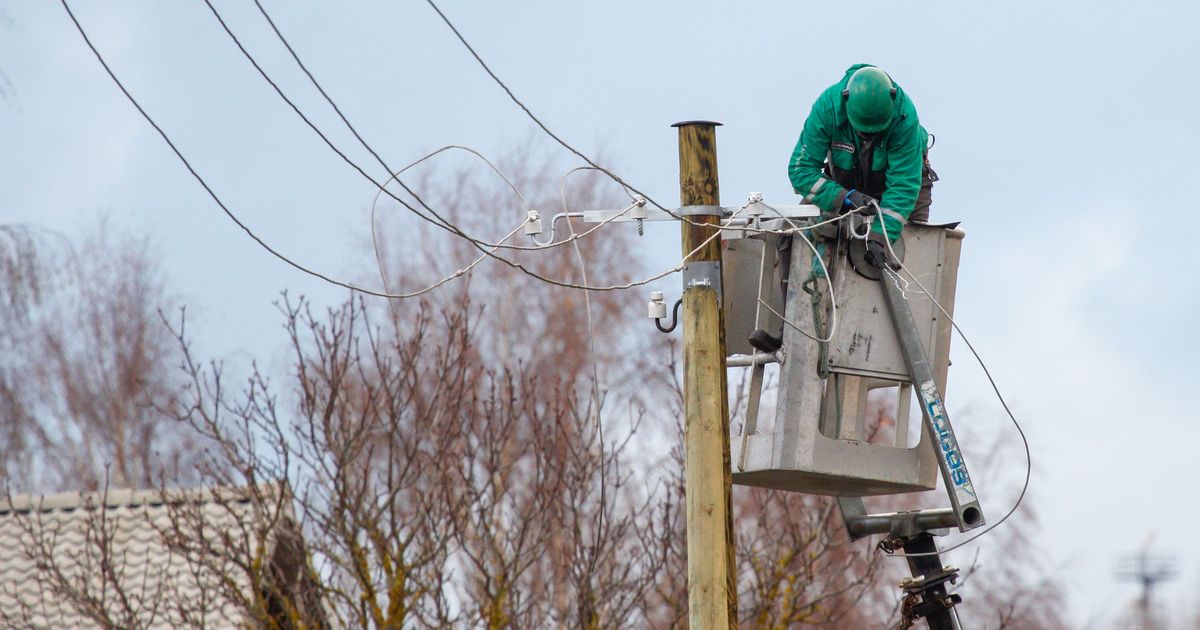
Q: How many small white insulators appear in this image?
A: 4